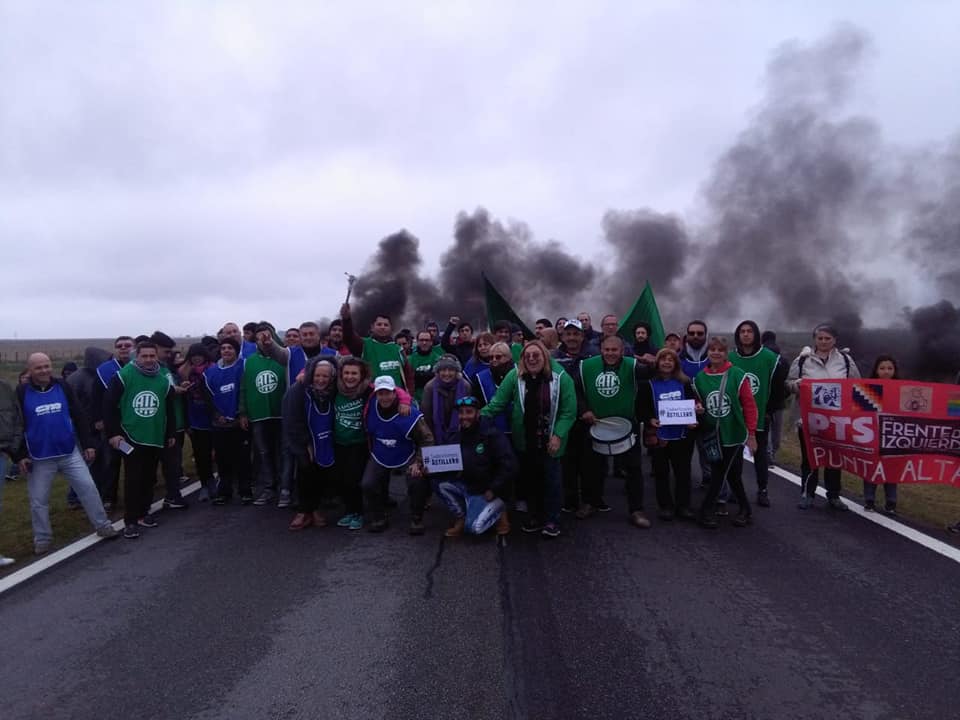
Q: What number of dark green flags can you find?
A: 2